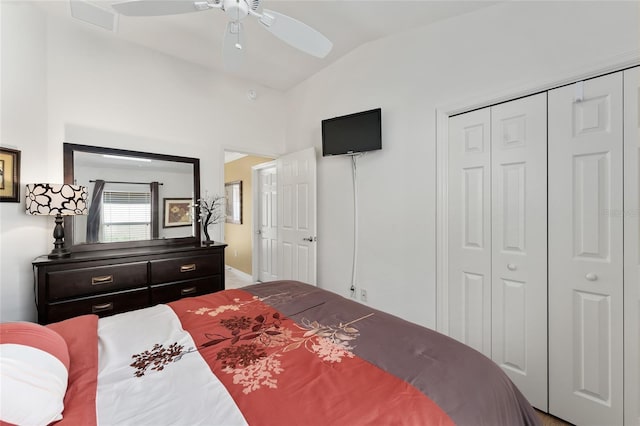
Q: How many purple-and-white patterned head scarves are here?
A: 0